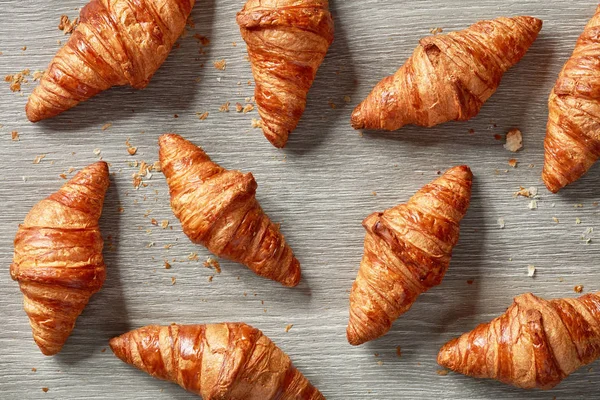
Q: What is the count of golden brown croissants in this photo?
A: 9